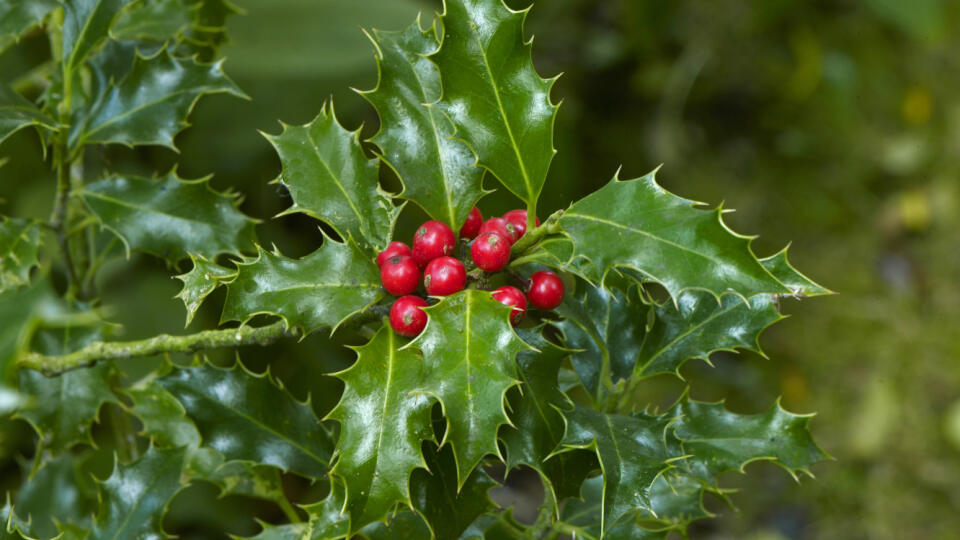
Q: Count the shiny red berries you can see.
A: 11